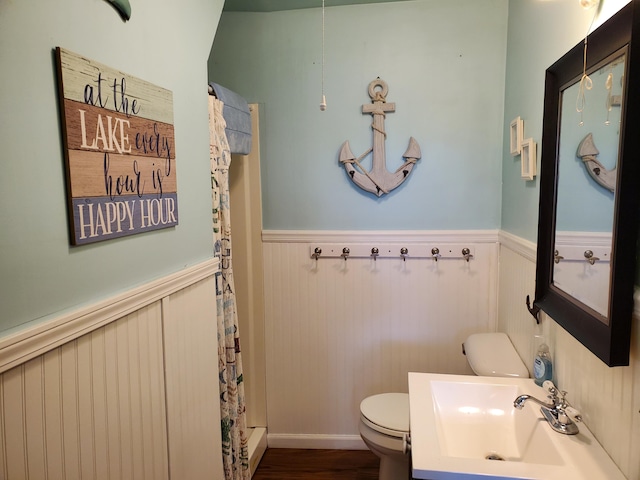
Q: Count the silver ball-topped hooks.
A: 6